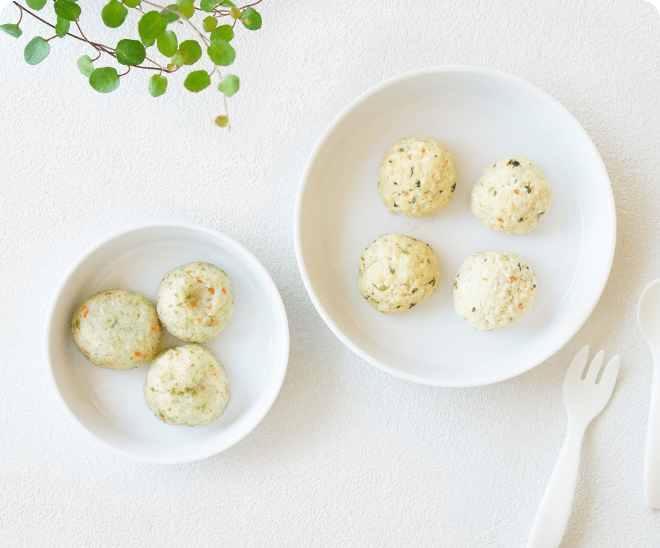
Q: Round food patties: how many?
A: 7